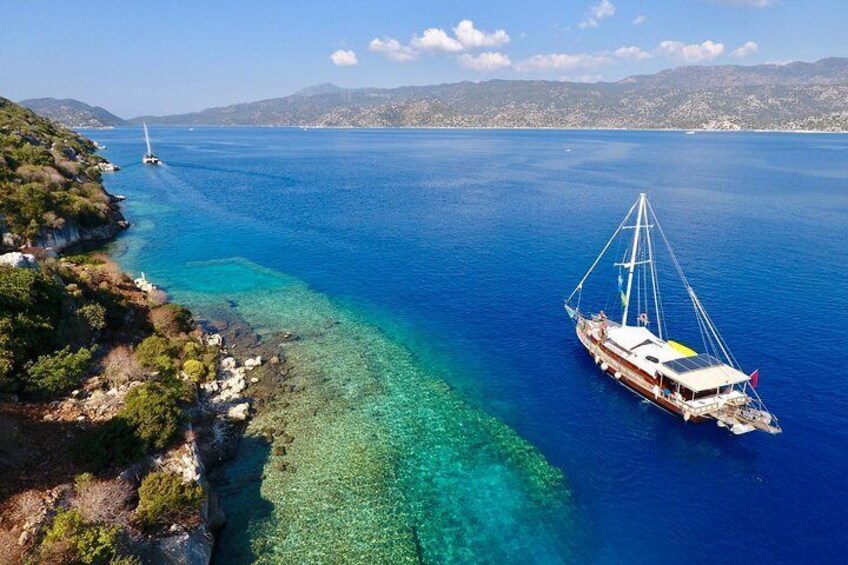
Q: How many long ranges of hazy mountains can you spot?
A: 1